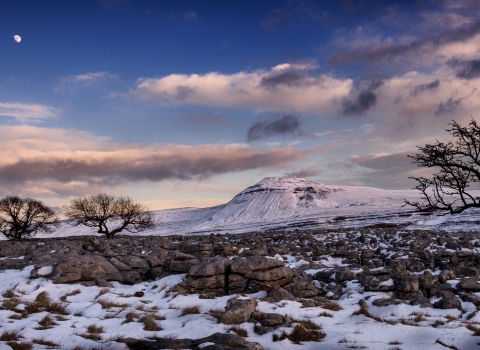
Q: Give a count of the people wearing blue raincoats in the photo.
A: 0